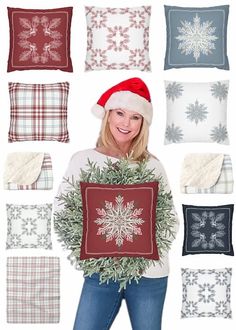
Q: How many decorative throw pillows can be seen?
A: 9